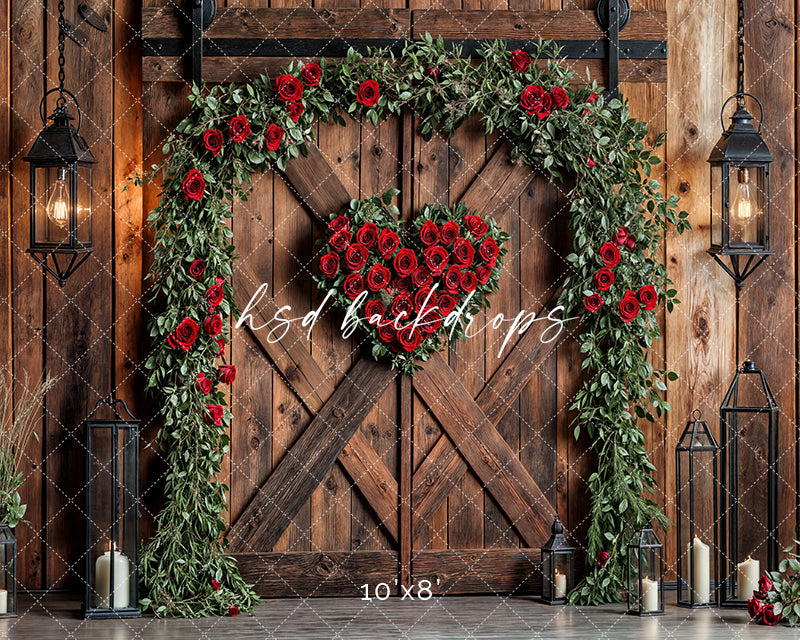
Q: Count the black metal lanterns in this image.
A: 8